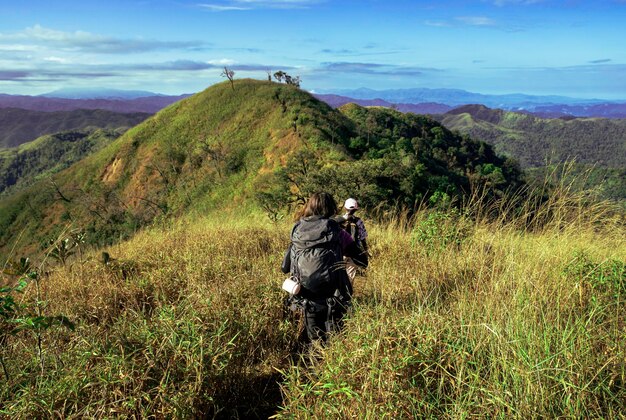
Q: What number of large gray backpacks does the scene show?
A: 1